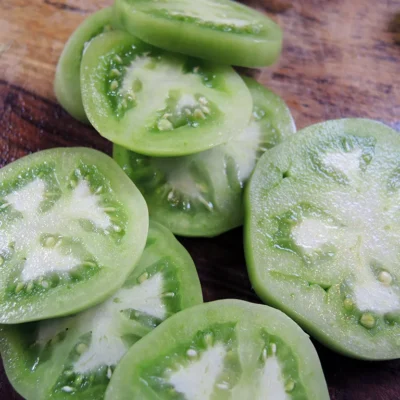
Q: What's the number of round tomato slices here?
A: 8